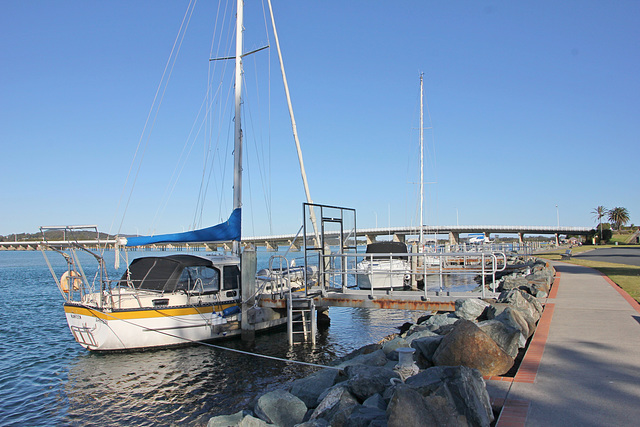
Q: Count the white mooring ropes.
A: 1